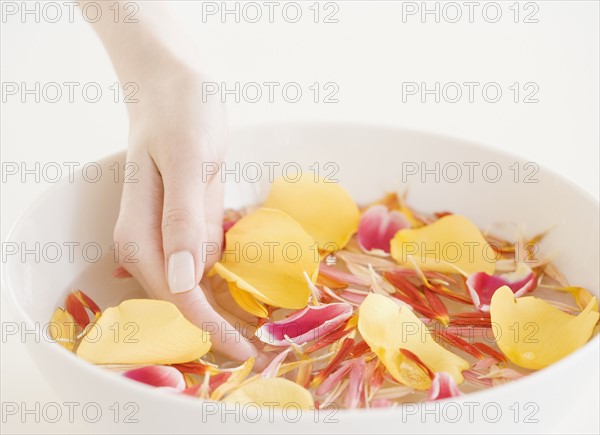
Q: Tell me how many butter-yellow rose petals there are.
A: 7